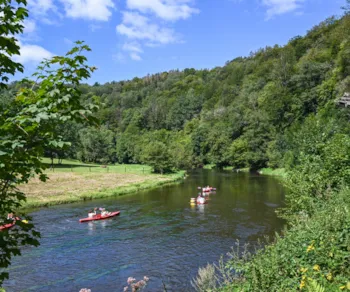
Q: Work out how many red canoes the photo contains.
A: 4